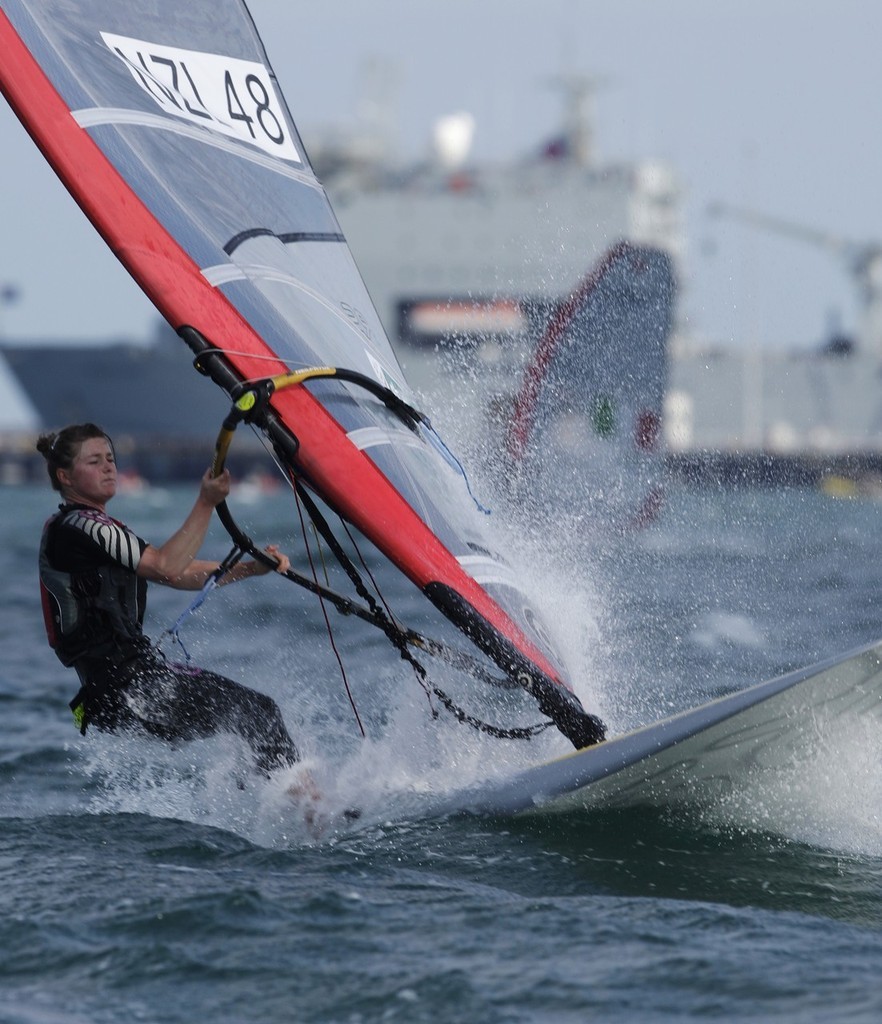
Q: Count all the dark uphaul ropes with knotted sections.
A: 1